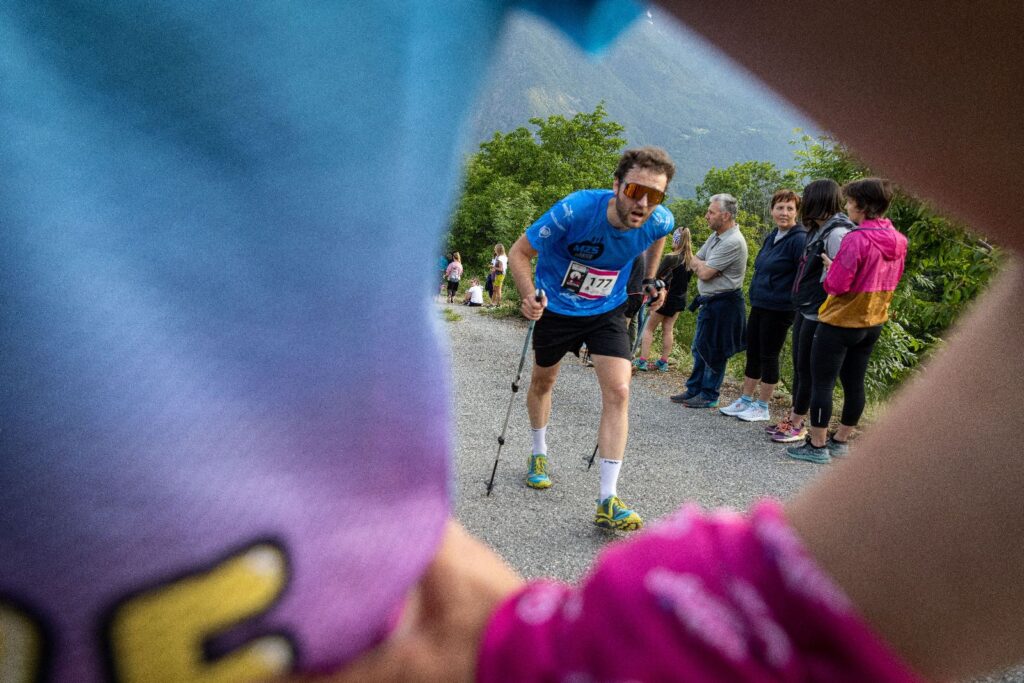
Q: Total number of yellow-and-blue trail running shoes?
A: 2